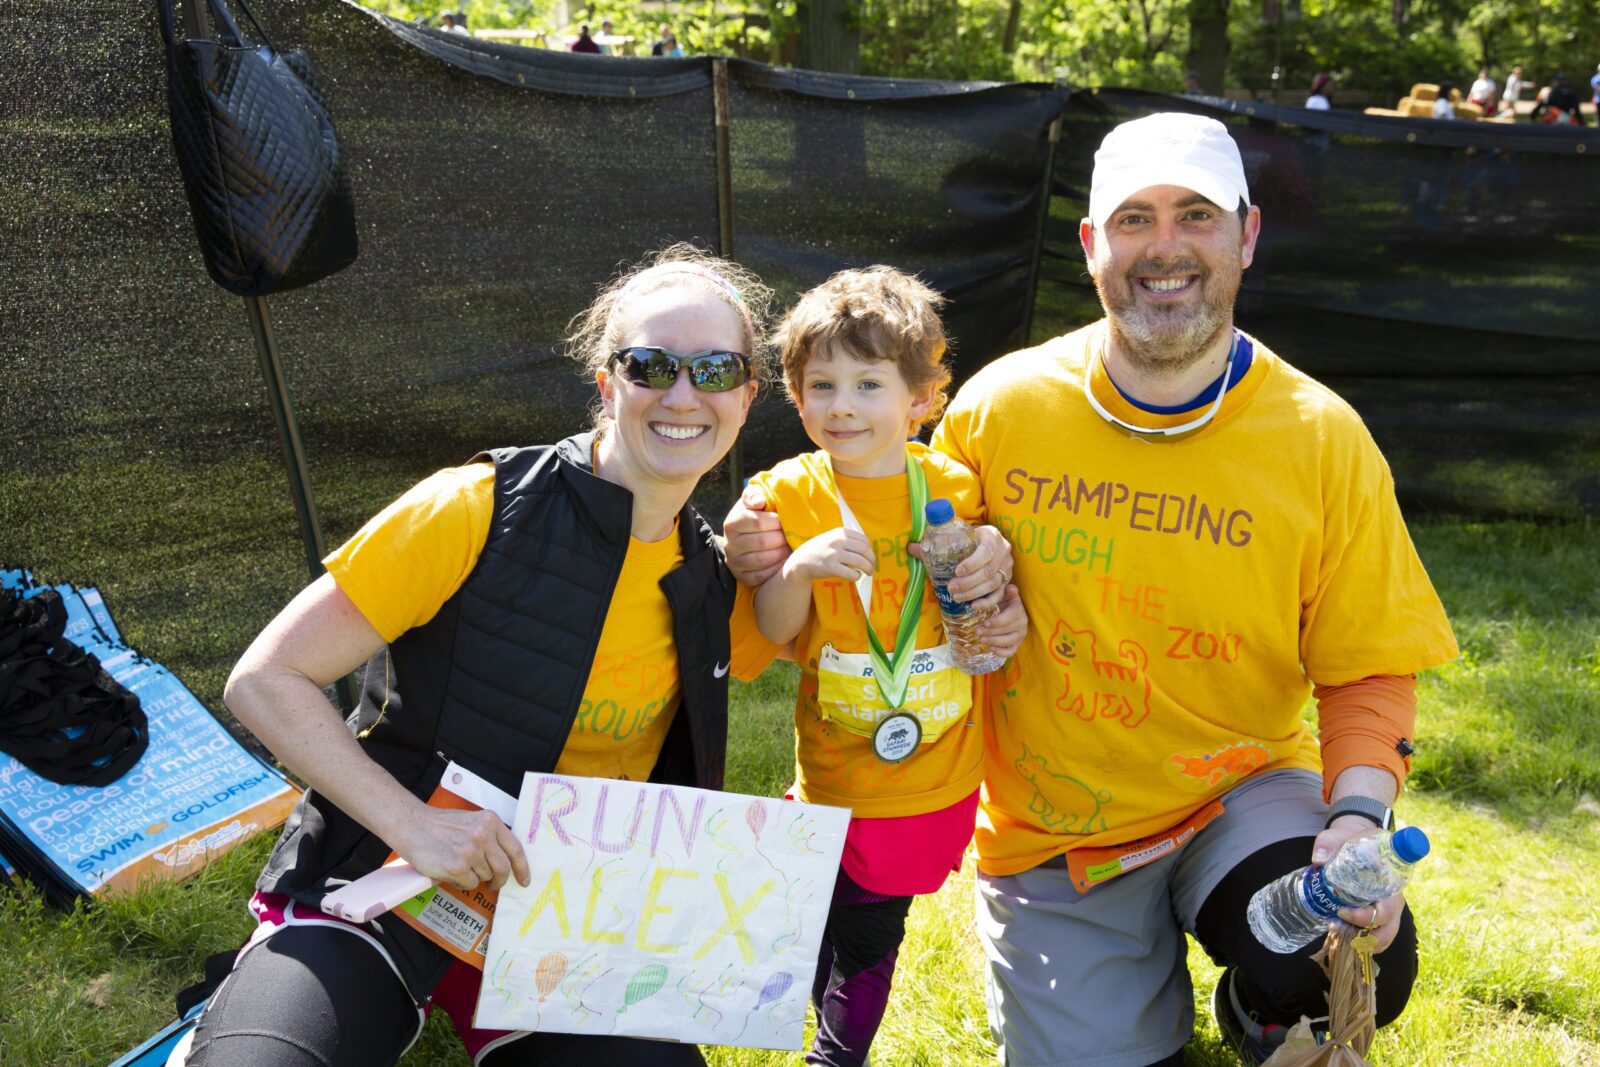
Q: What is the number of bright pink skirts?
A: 1